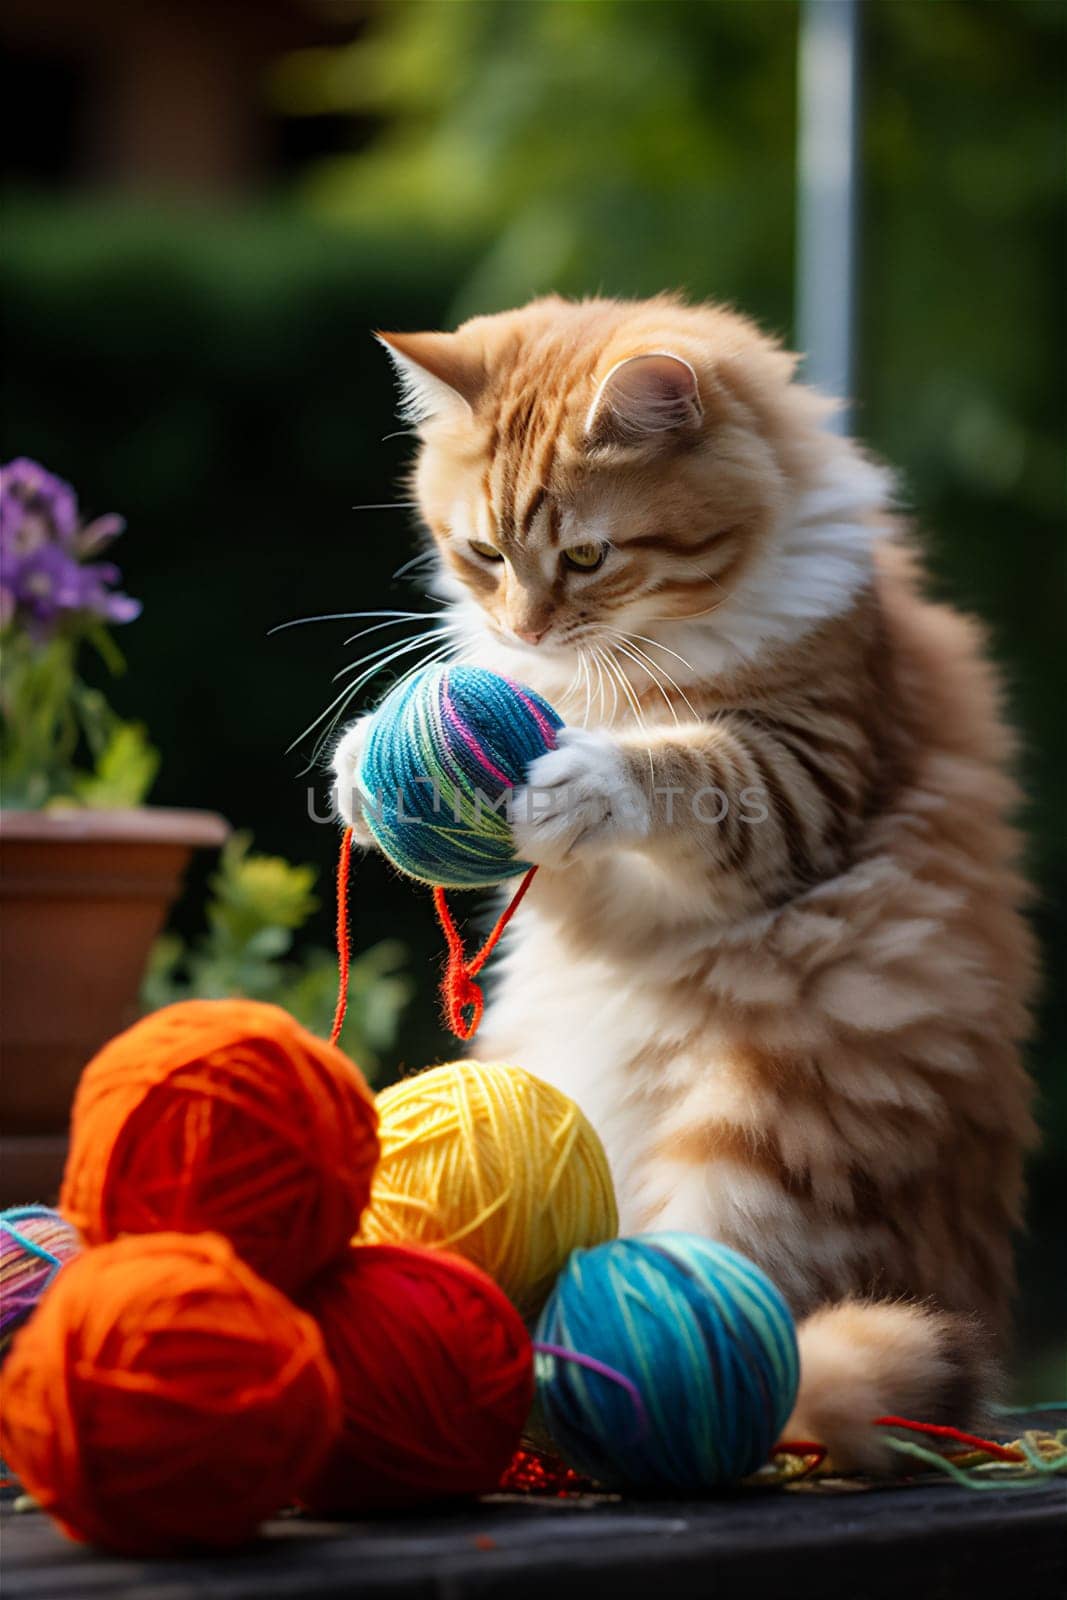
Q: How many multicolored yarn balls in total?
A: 3